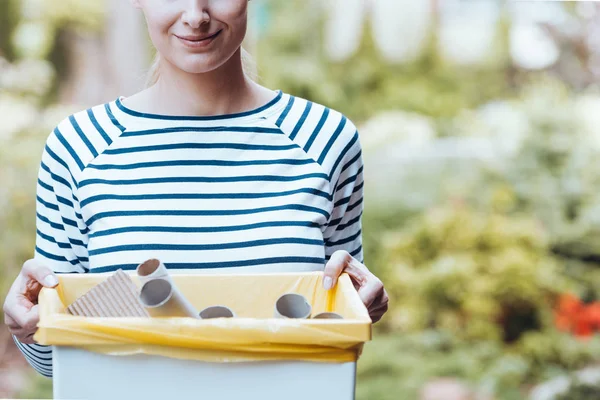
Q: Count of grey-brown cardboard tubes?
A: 5